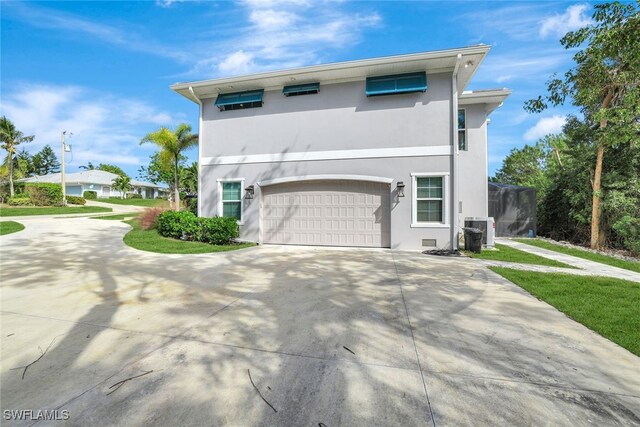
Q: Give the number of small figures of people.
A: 0